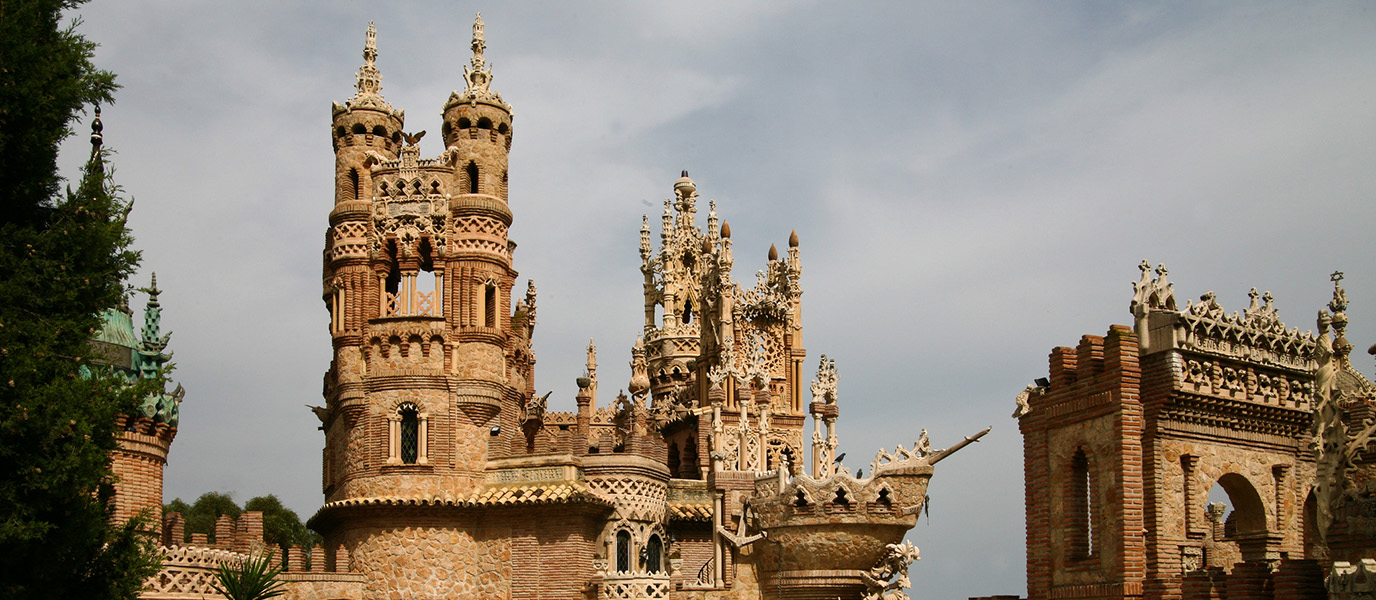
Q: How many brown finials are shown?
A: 4